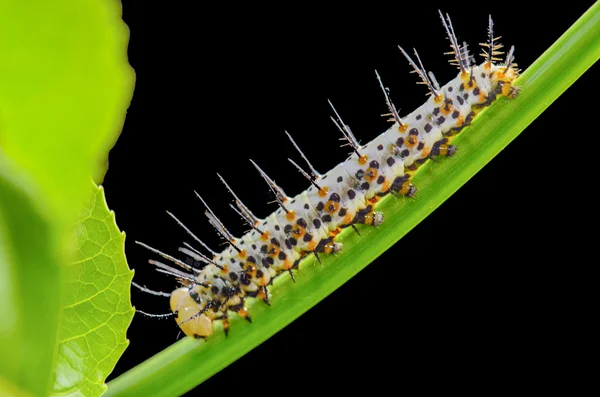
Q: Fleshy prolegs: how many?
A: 5